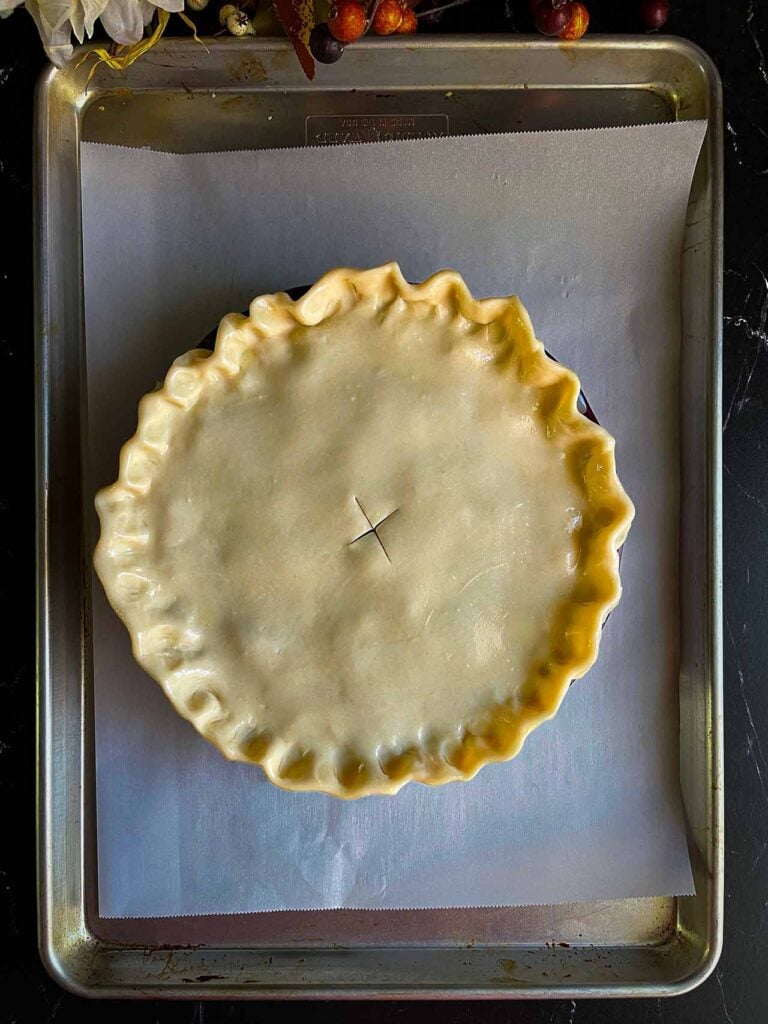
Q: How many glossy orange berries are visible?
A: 4